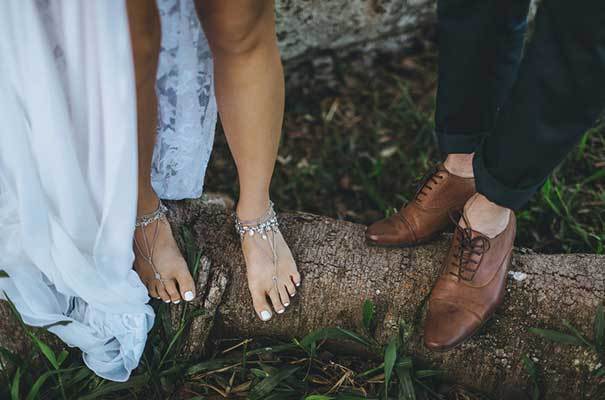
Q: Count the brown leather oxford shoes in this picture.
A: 2